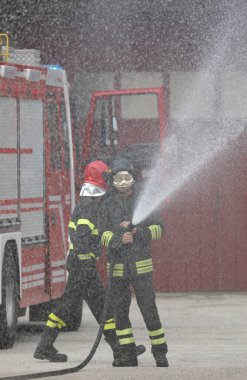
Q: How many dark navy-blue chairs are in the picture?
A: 0